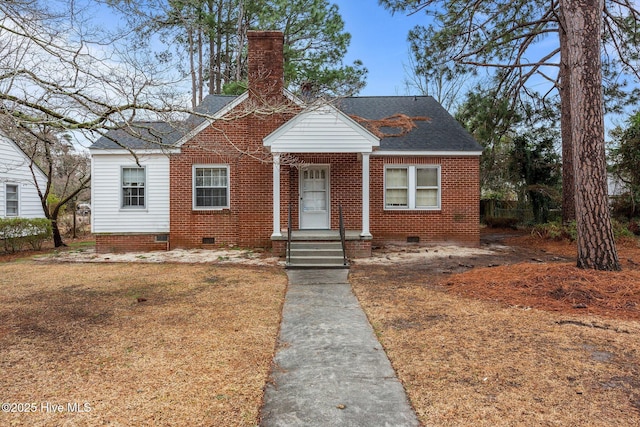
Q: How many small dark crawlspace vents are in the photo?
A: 3